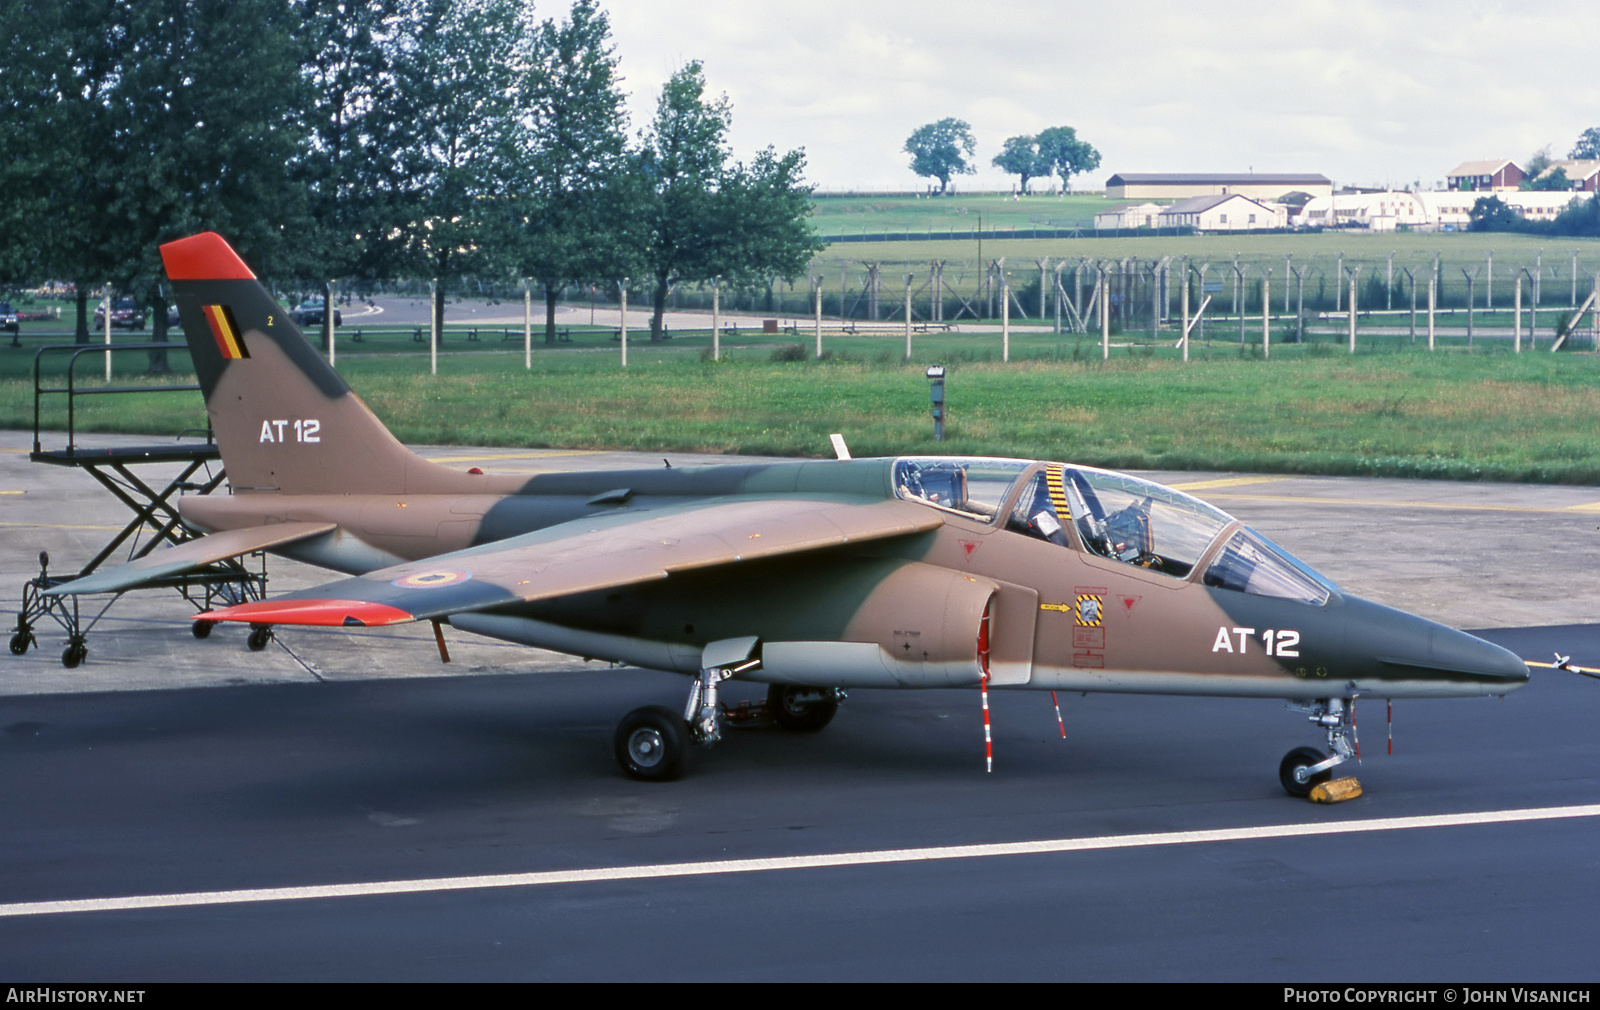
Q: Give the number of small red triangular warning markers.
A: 2